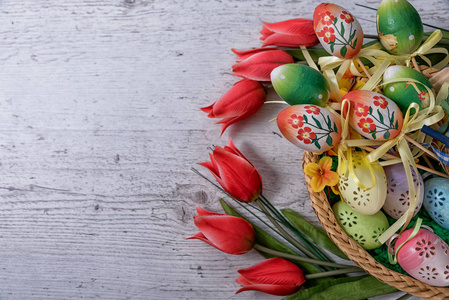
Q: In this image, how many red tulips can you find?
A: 6